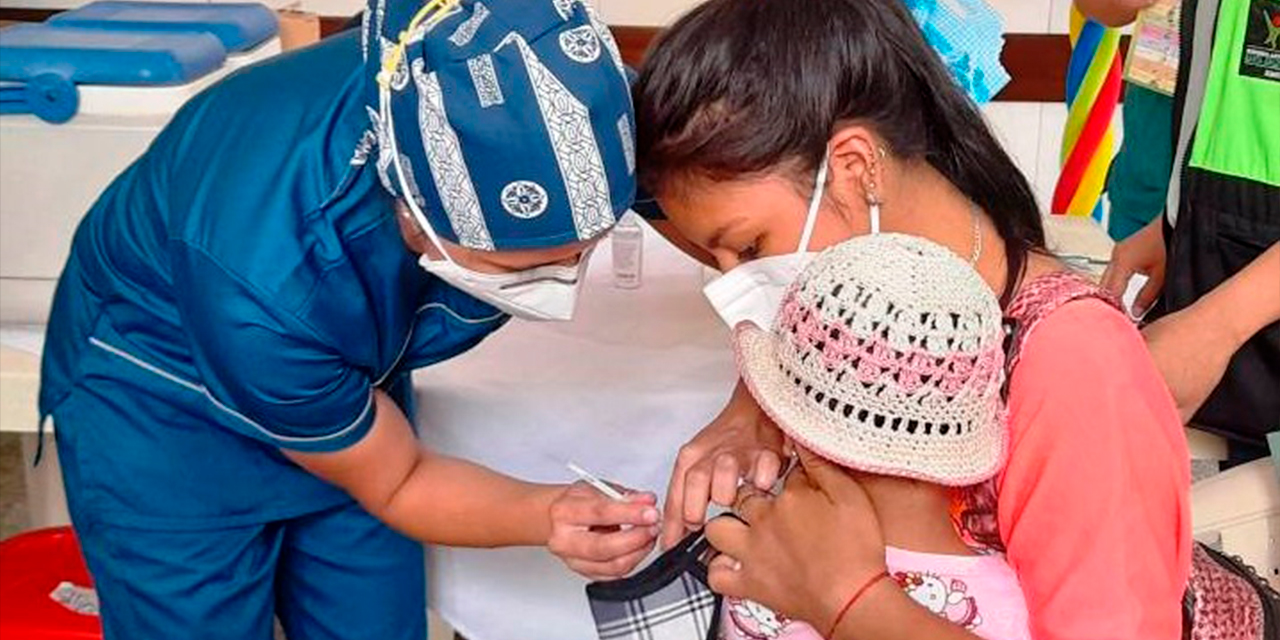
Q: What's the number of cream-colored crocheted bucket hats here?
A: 1